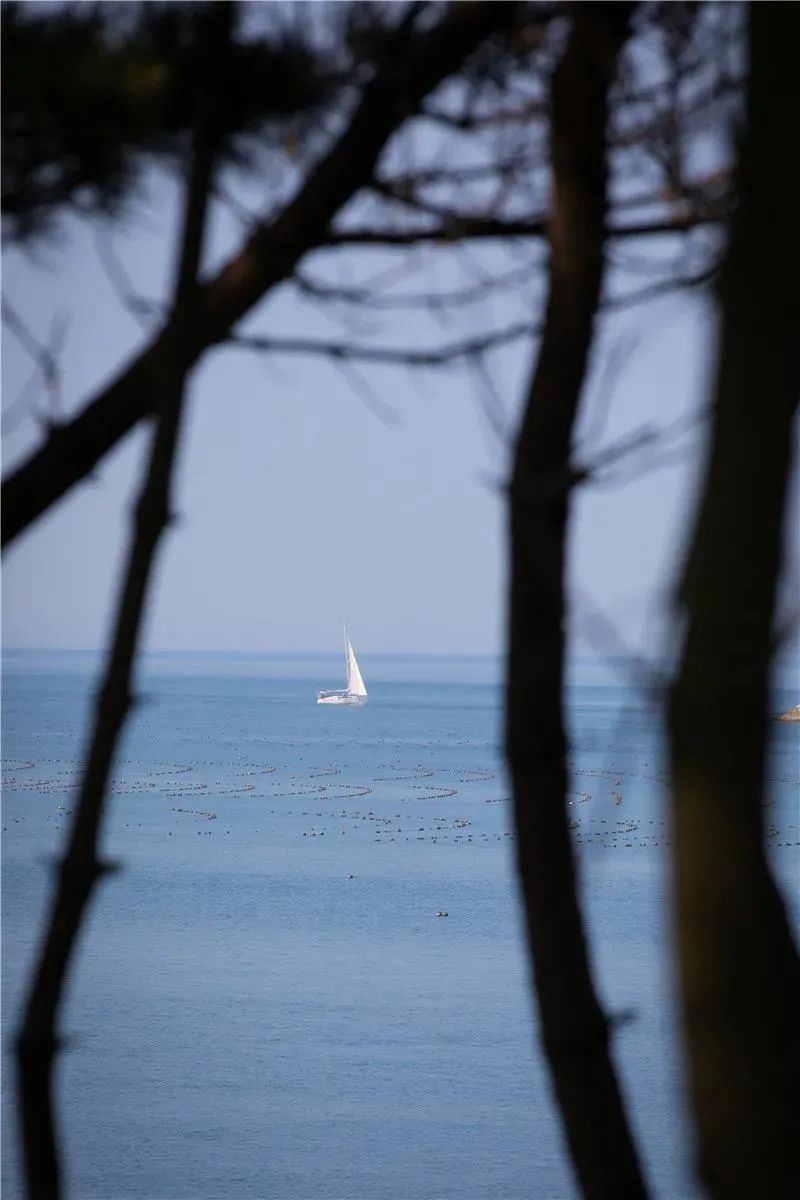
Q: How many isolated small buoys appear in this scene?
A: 2